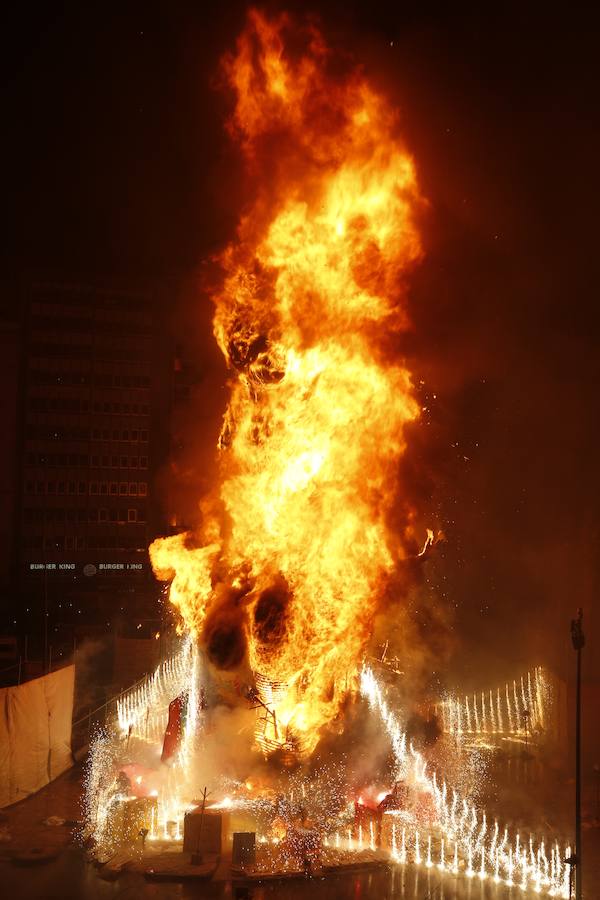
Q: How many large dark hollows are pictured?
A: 2